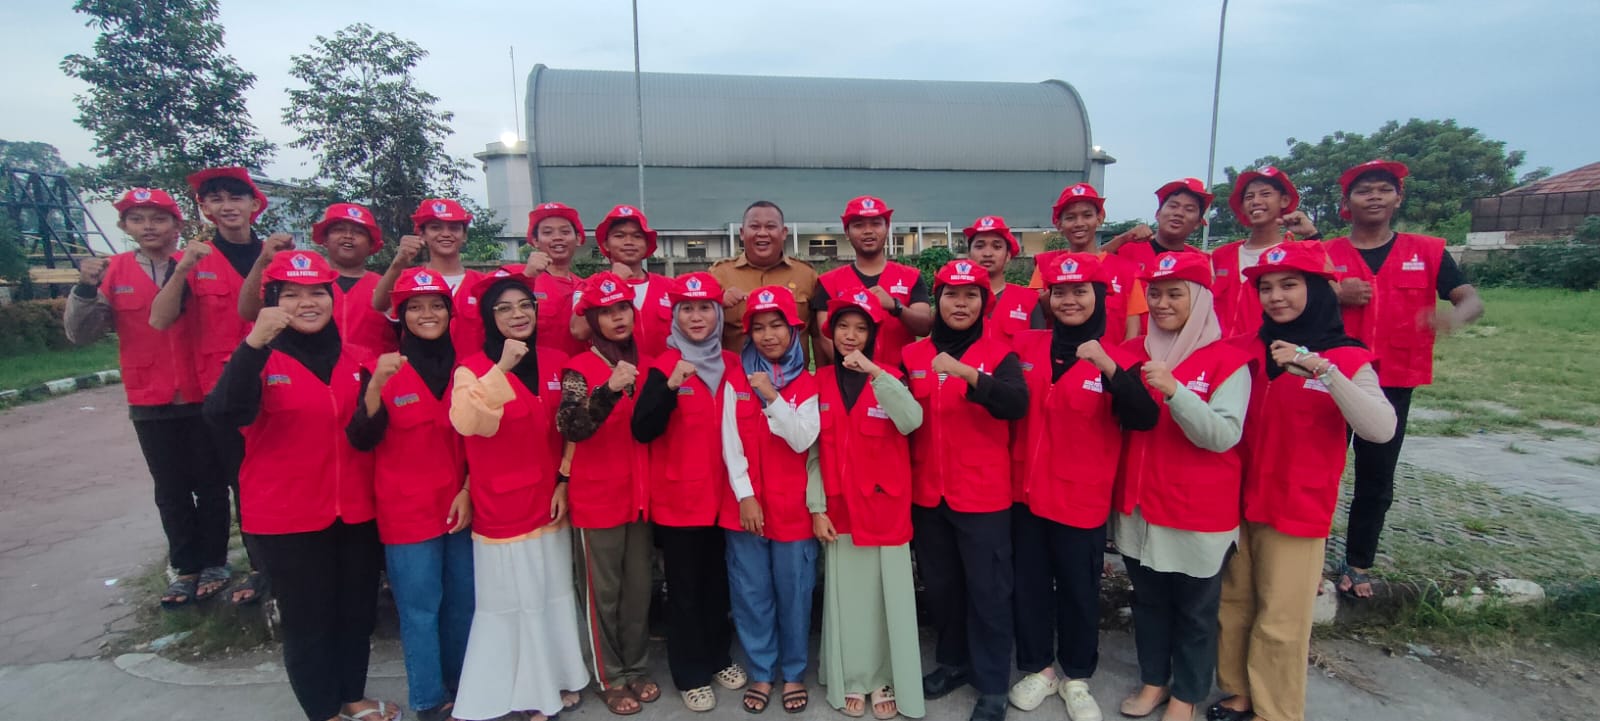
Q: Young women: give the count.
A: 11